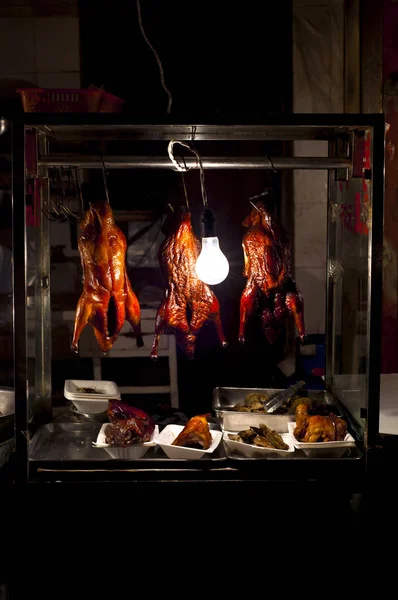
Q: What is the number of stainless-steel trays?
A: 3